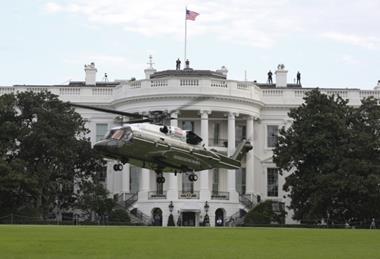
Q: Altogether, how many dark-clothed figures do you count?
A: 4